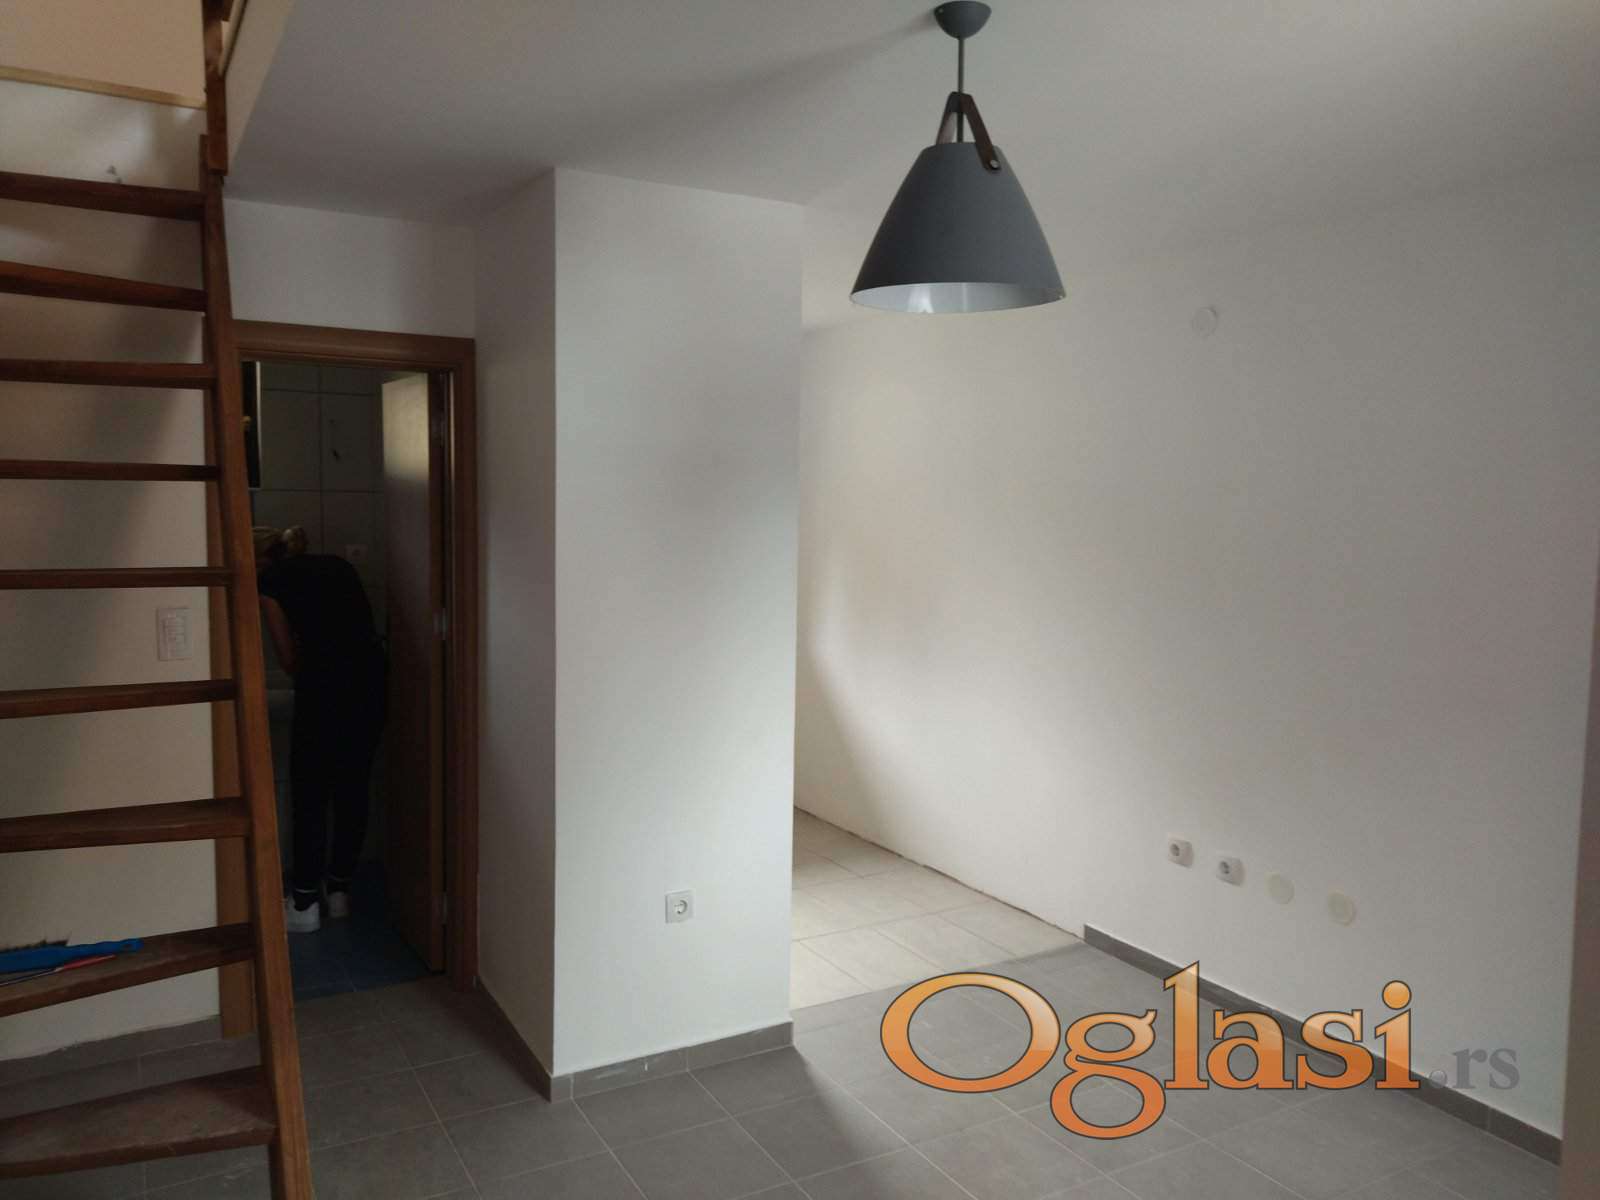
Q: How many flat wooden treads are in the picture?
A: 9